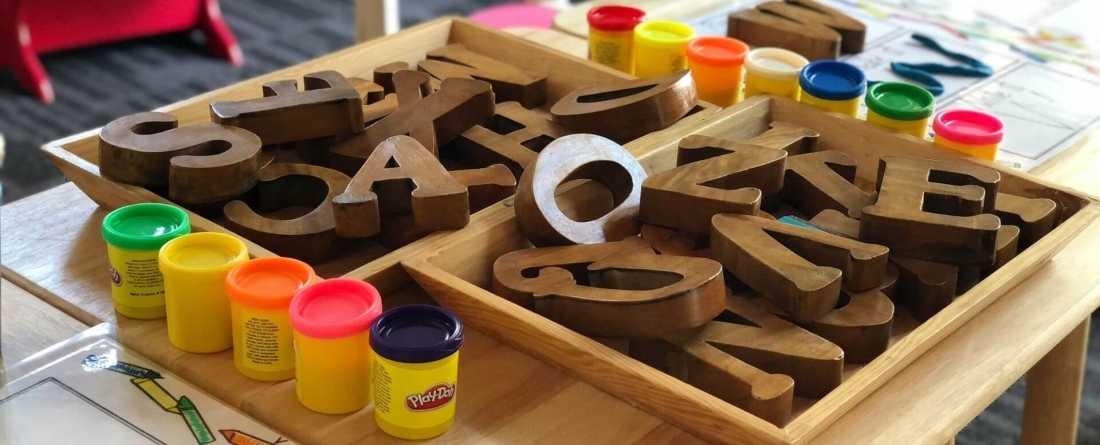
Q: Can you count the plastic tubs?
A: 12